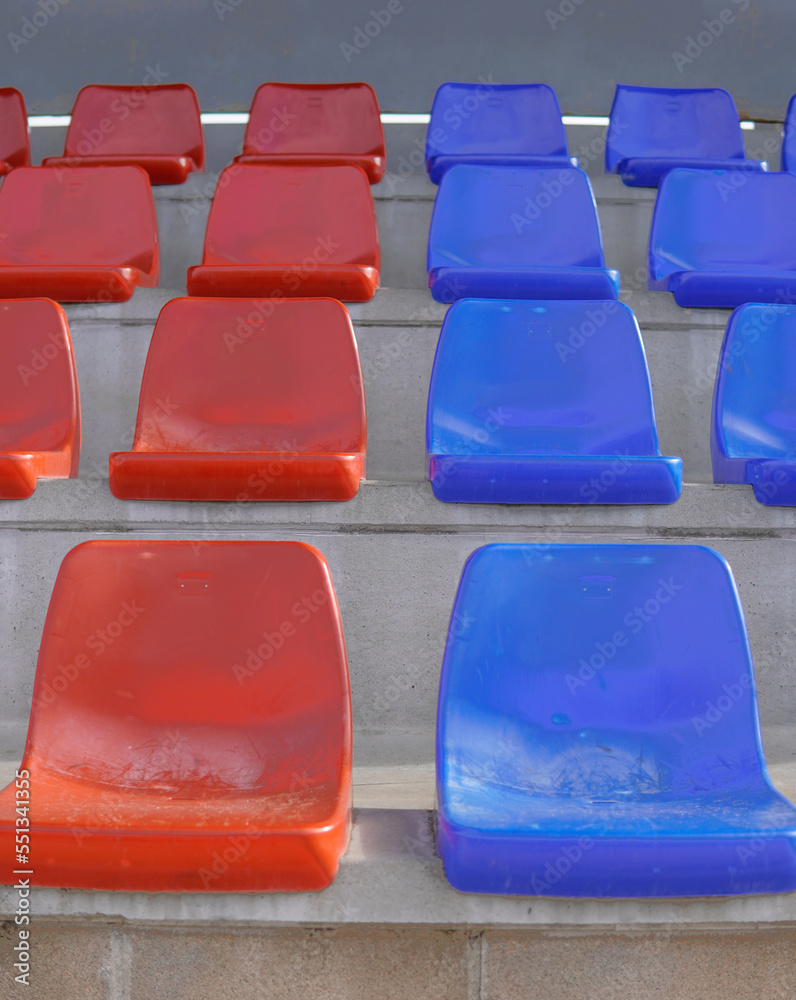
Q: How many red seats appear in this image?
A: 8